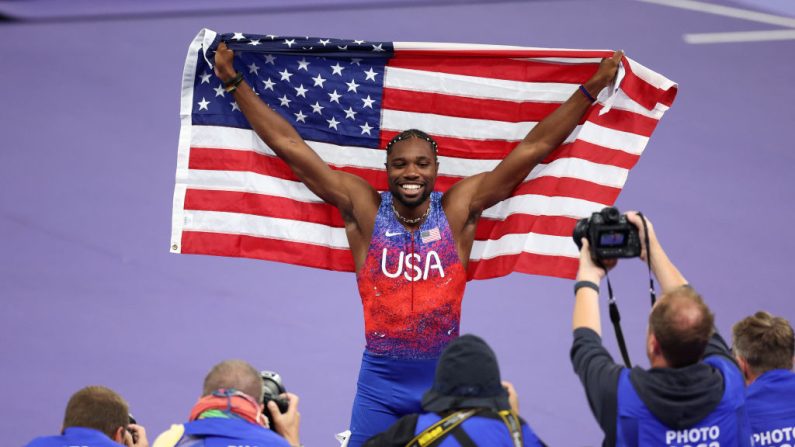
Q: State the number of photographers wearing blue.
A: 5